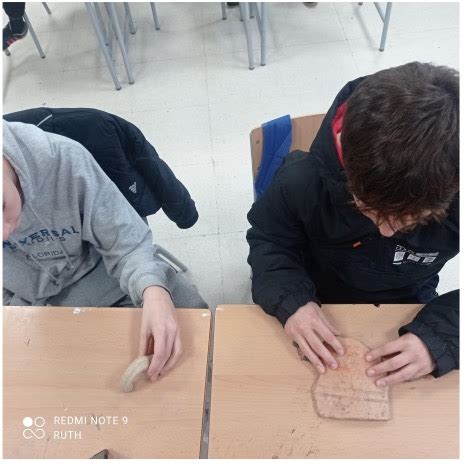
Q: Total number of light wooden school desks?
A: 2